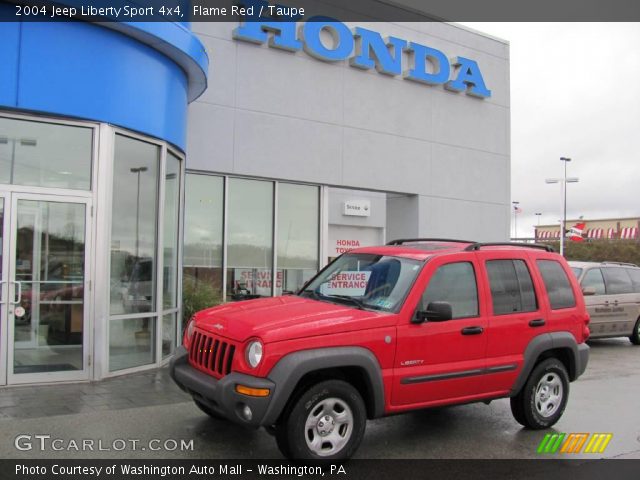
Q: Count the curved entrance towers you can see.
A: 1